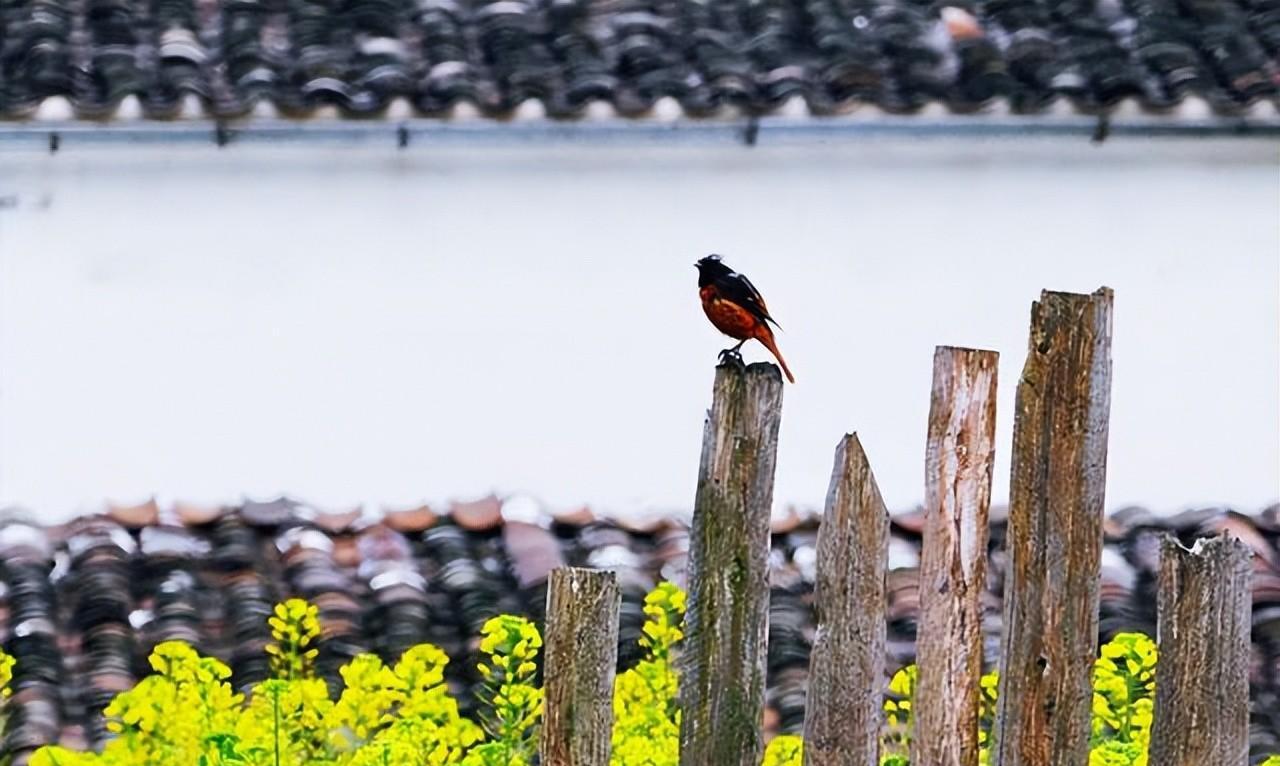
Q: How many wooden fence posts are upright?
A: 6